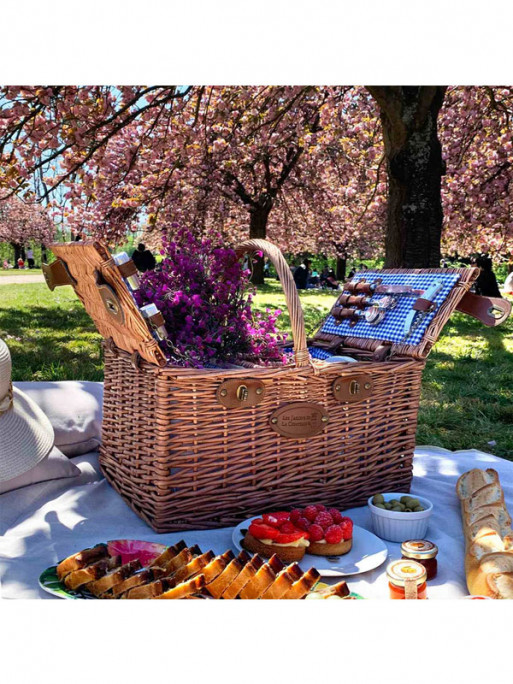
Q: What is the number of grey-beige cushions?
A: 2